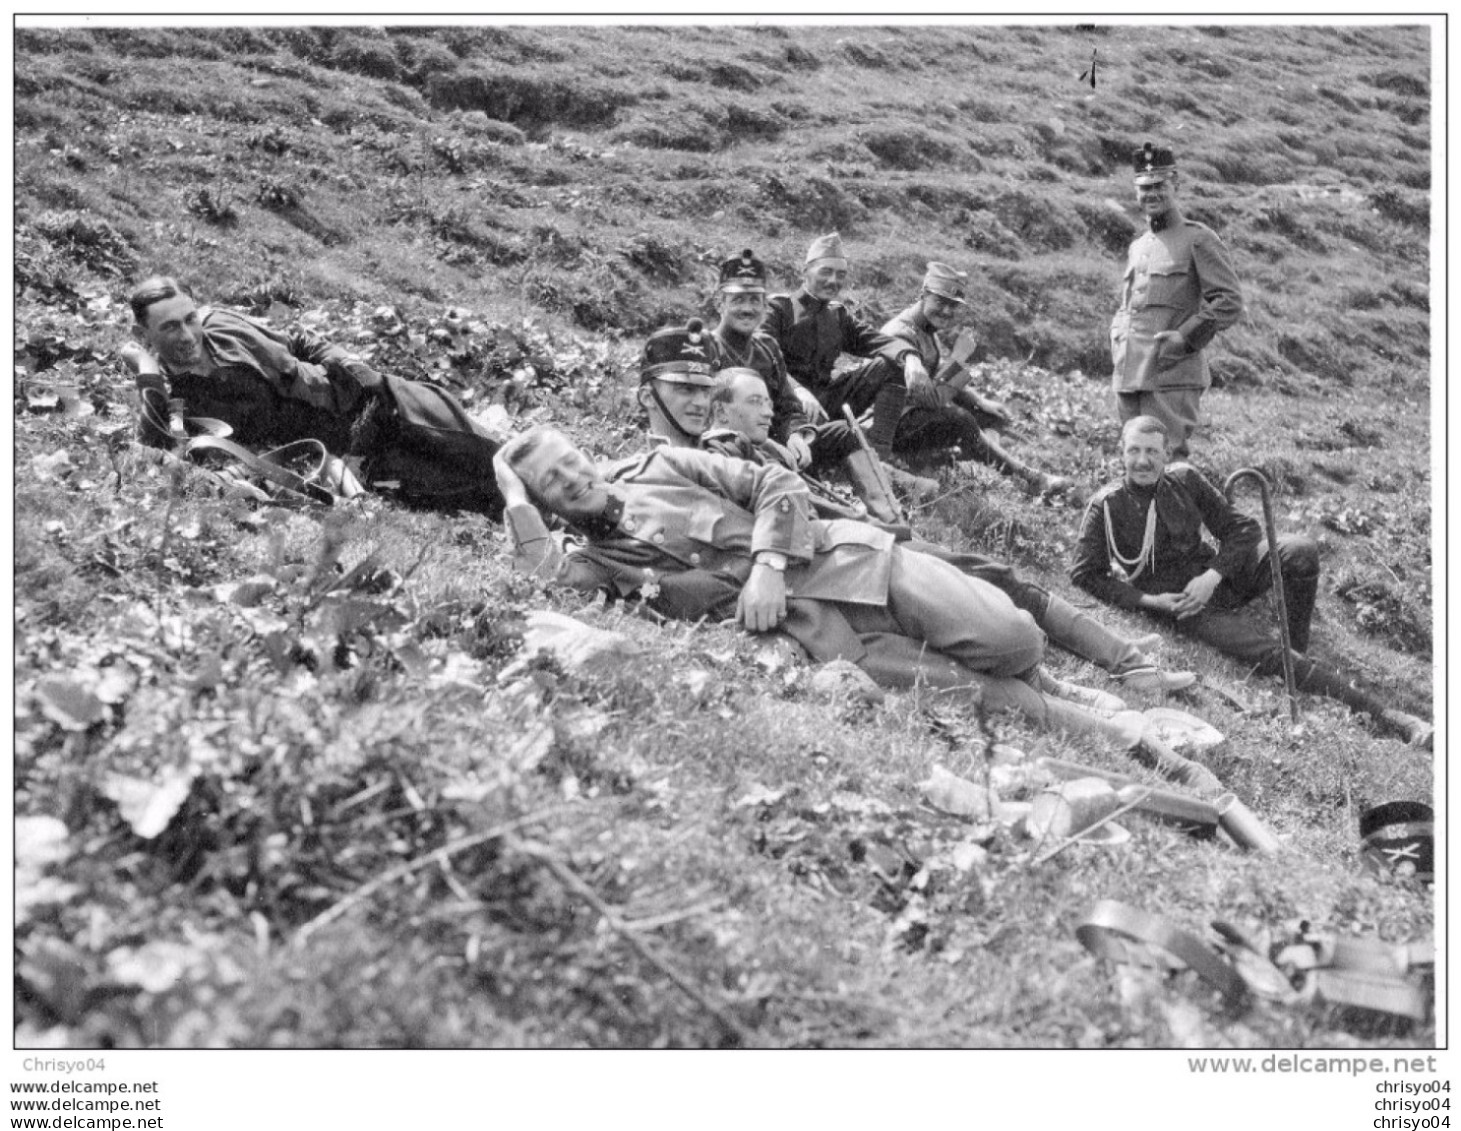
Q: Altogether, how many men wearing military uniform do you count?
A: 9